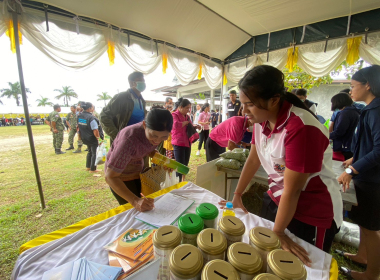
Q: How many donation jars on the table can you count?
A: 11